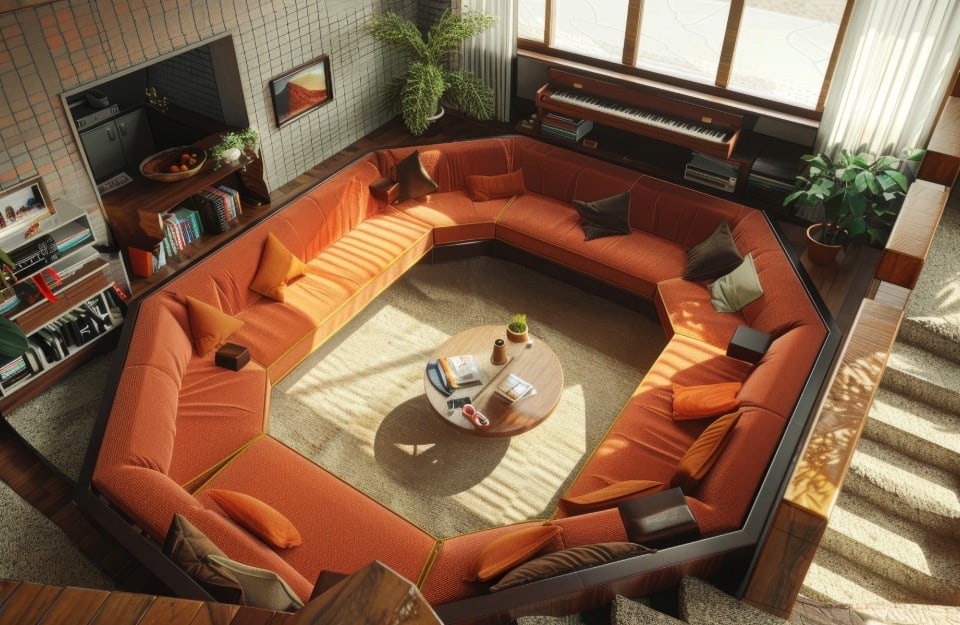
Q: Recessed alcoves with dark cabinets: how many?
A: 1